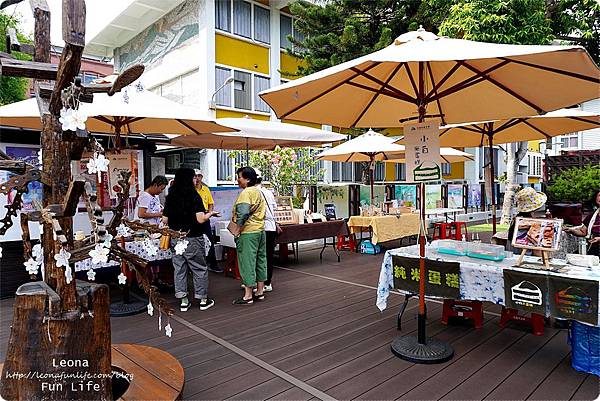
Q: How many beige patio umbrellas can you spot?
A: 6